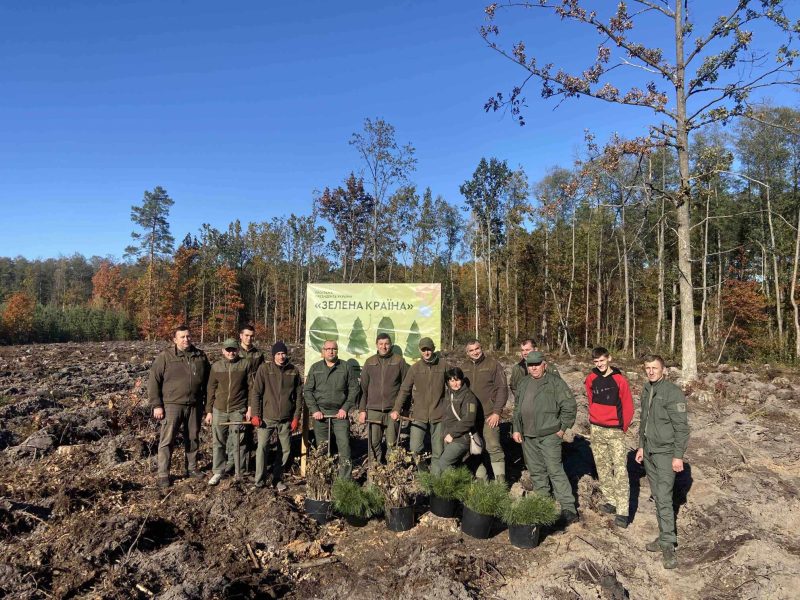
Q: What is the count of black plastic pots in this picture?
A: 6